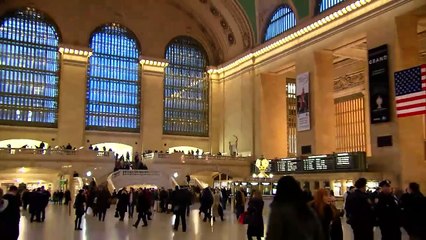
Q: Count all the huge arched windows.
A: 3